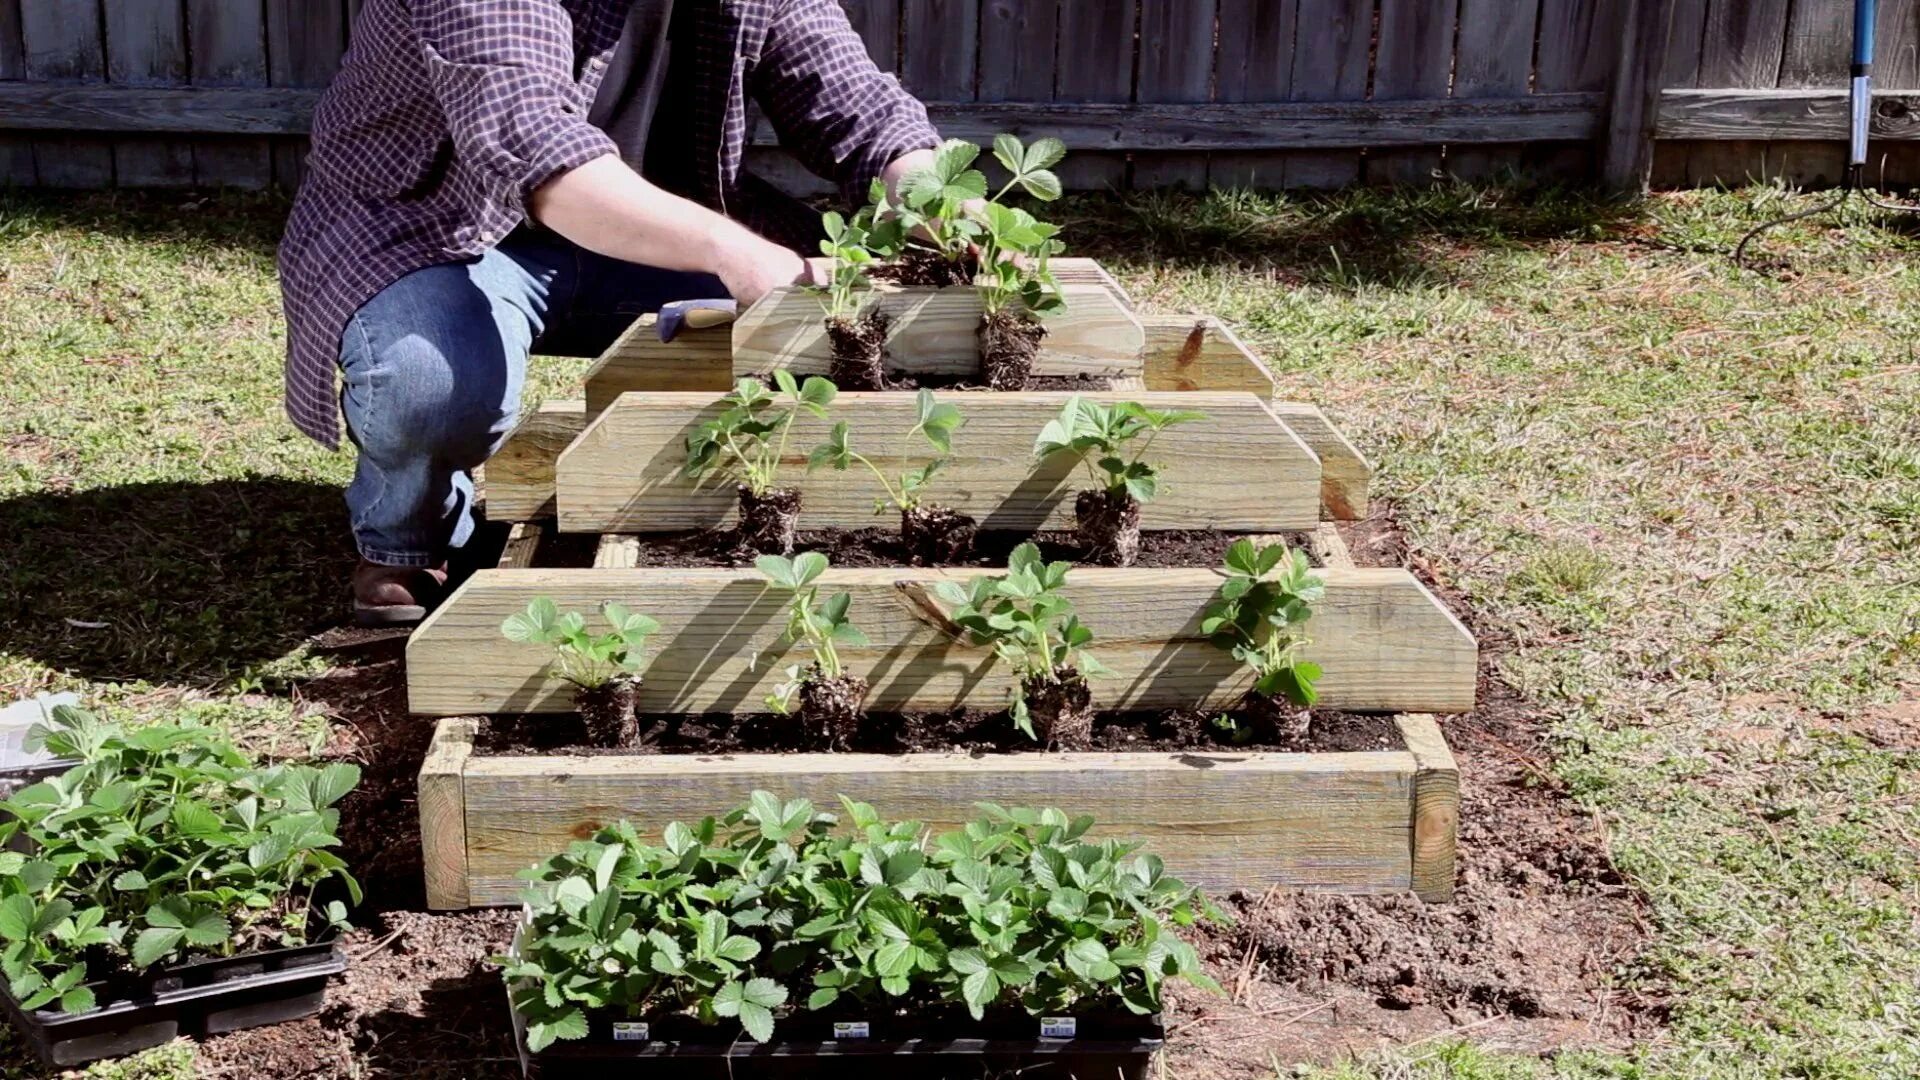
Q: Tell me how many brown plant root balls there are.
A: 9